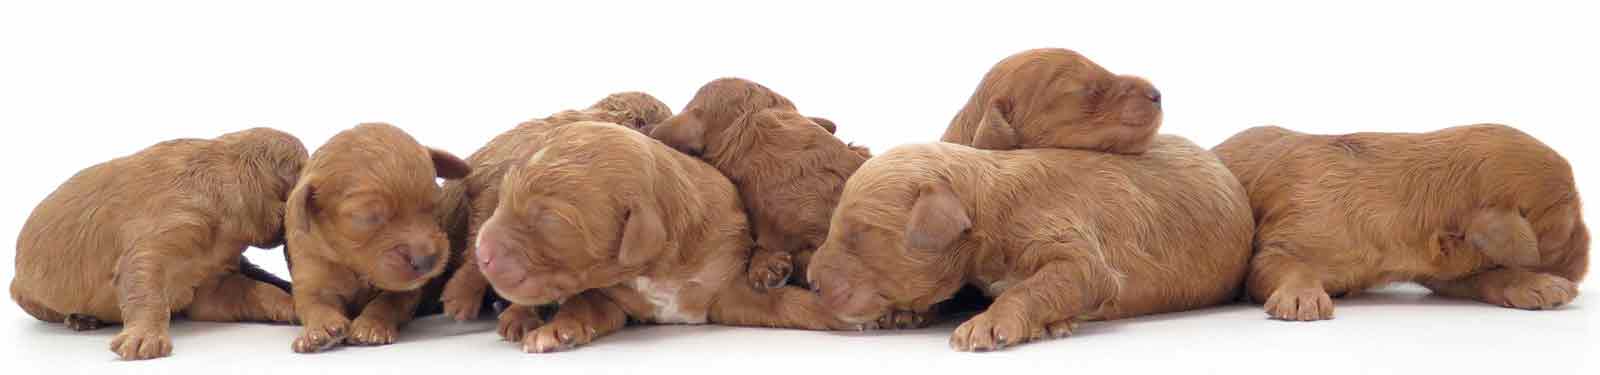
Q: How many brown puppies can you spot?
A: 8